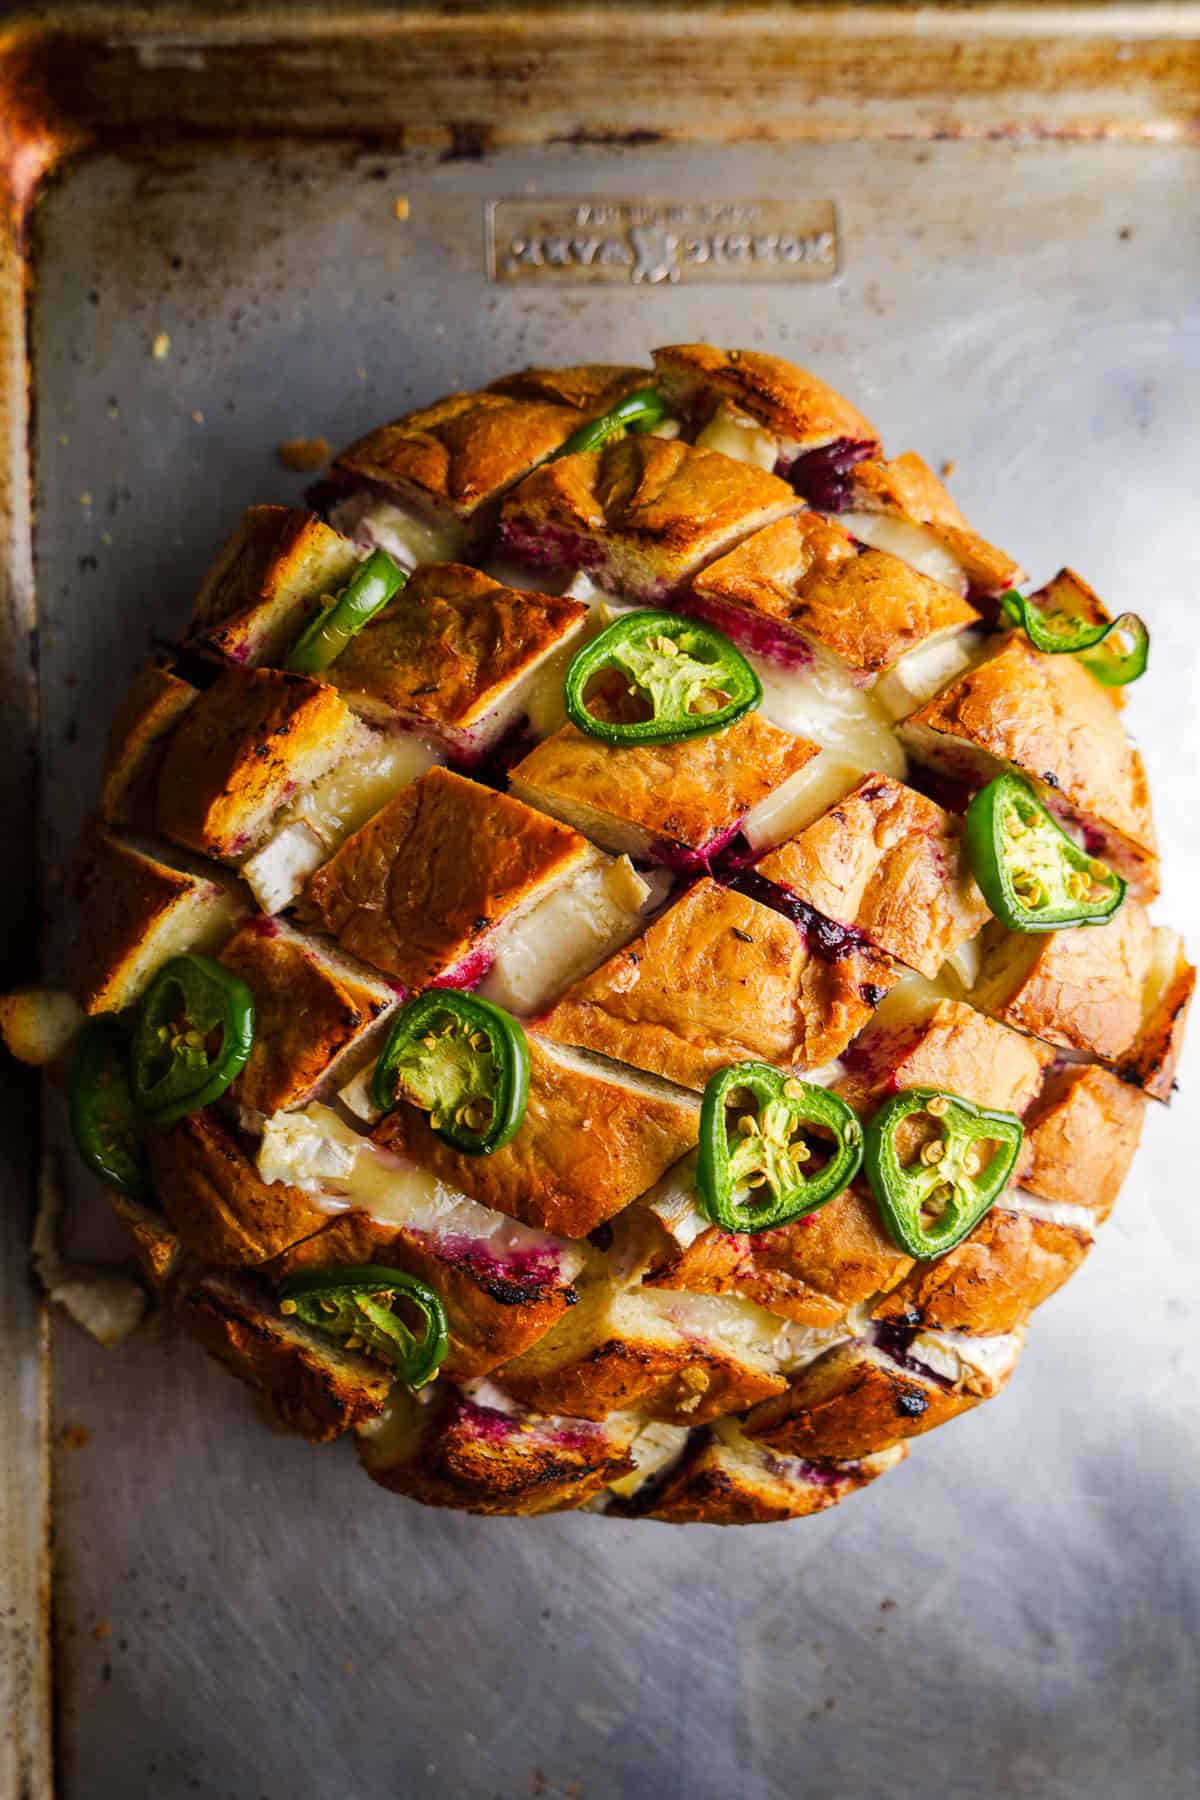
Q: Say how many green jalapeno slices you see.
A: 11